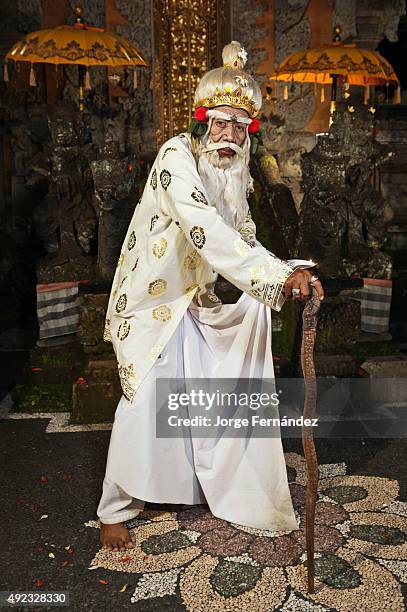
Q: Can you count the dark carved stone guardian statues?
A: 2